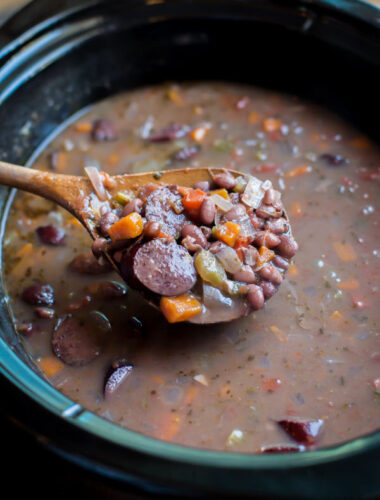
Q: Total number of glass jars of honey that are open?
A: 0